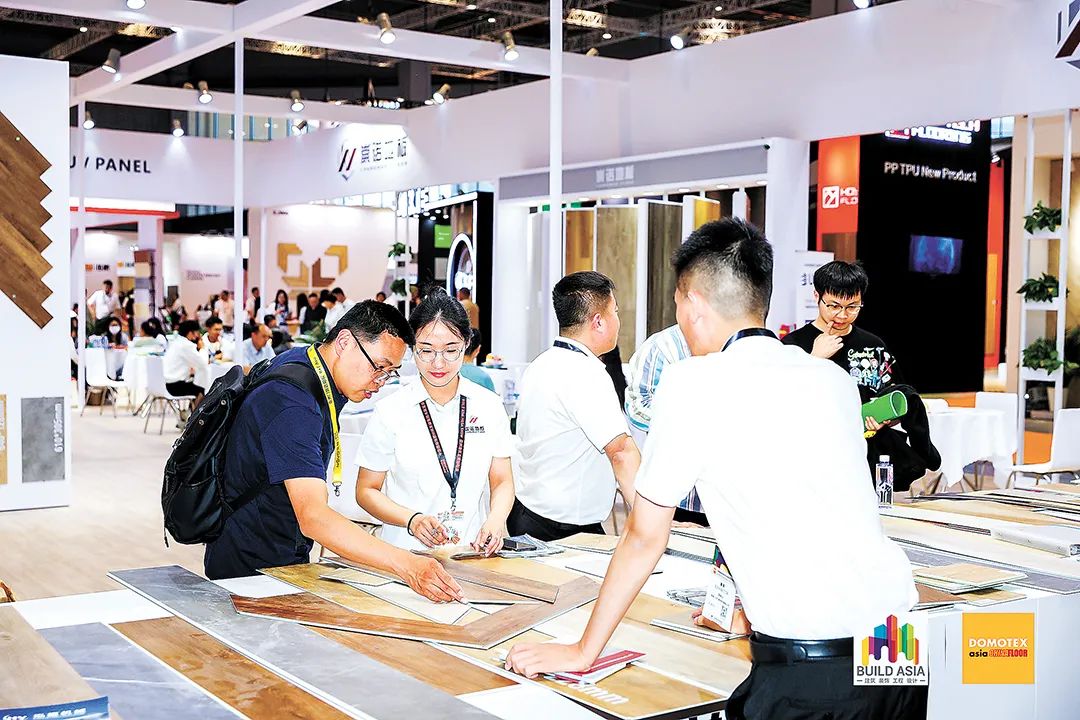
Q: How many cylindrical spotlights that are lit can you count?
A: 12